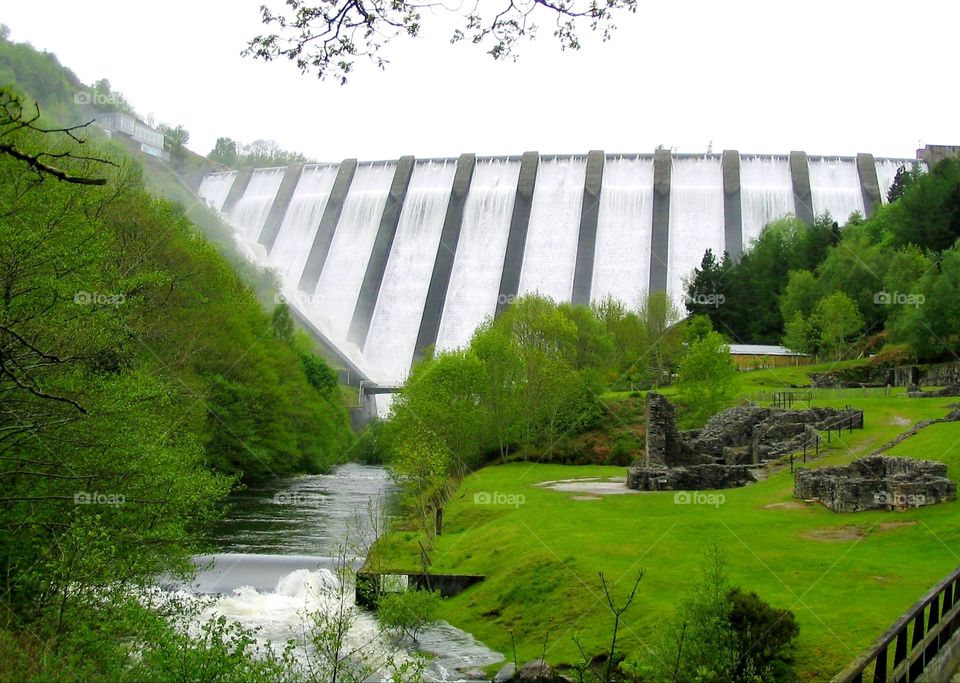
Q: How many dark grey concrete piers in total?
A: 11